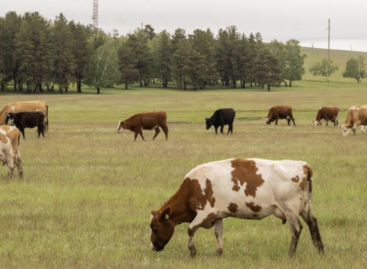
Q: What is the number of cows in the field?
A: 9